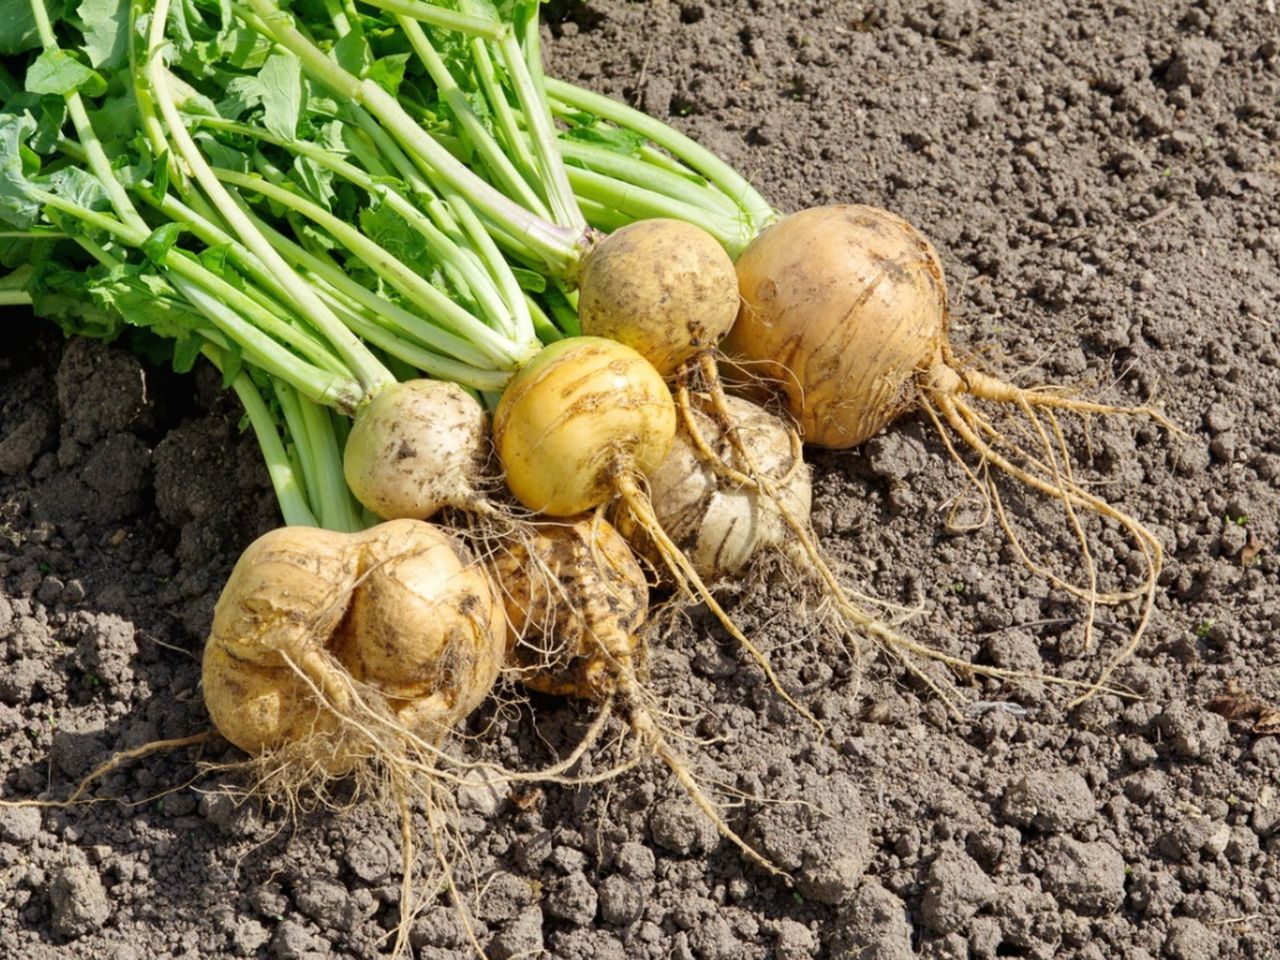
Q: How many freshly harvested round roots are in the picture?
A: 7